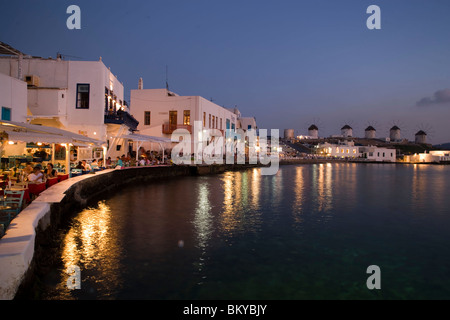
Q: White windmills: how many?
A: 5